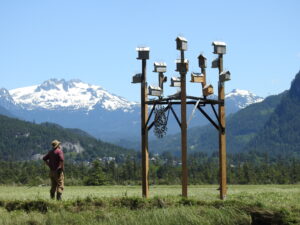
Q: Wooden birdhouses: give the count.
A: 13